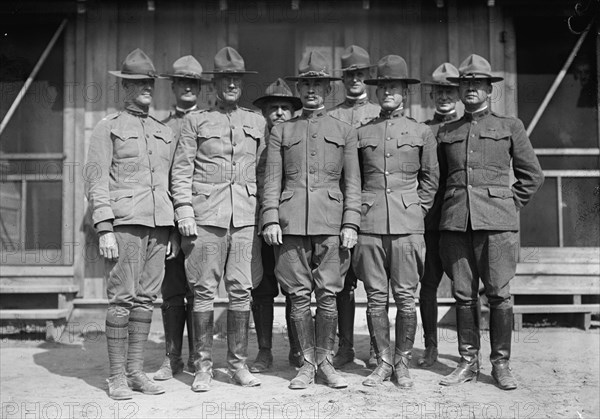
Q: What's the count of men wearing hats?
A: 9